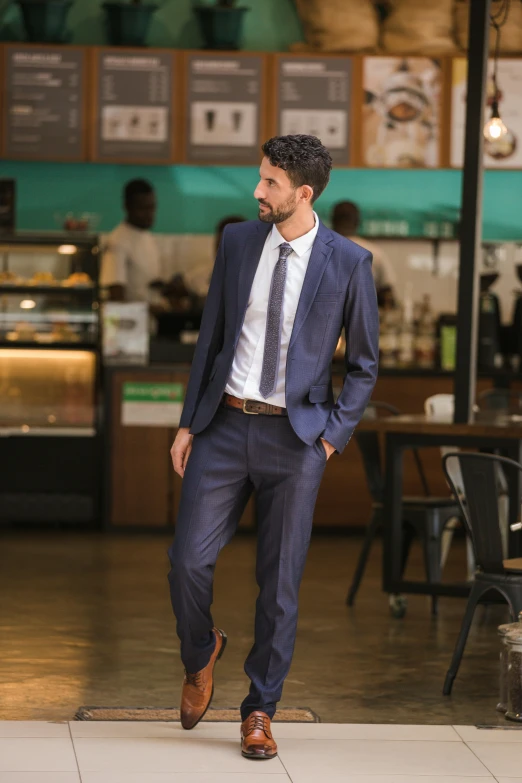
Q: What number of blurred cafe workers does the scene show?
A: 3